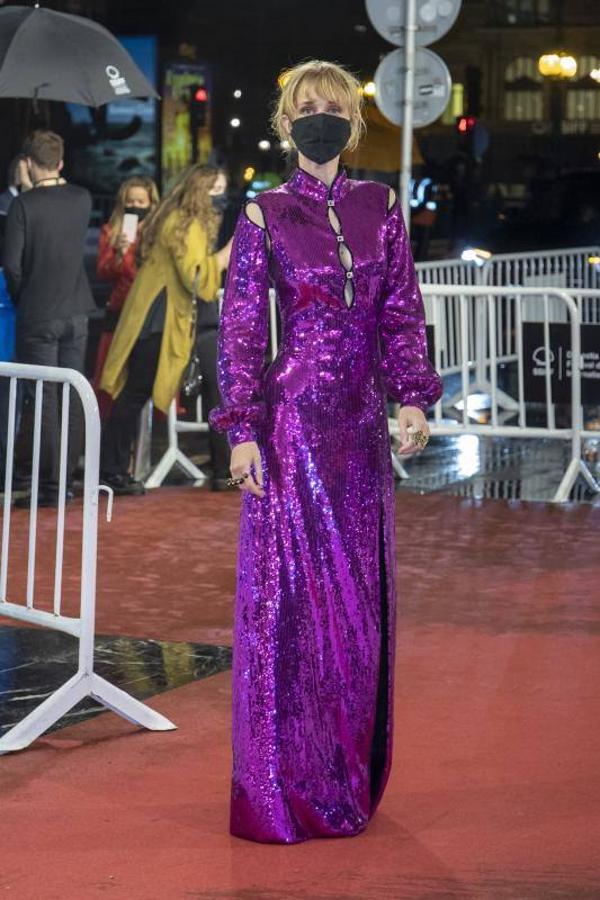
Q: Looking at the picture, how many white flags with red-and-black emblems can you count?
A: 0